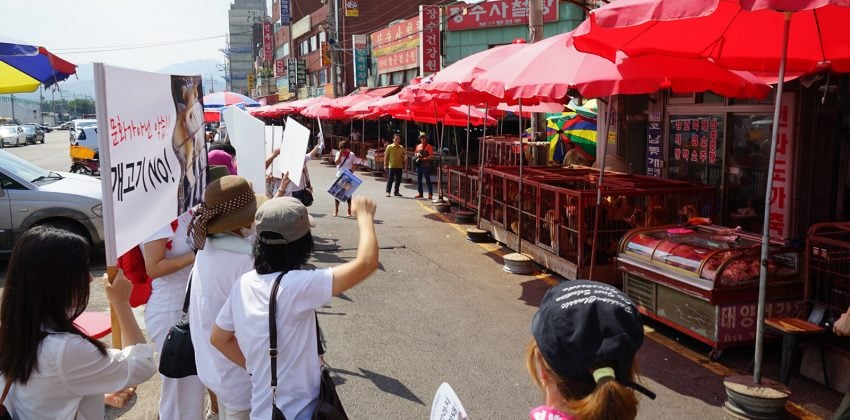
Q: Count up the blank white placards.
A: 3